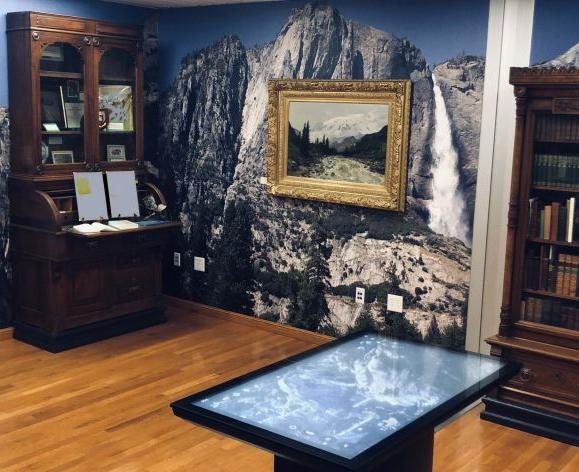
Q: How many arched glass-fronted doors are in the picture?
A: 2